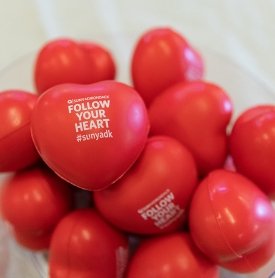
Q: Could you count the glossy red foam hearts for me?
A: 11